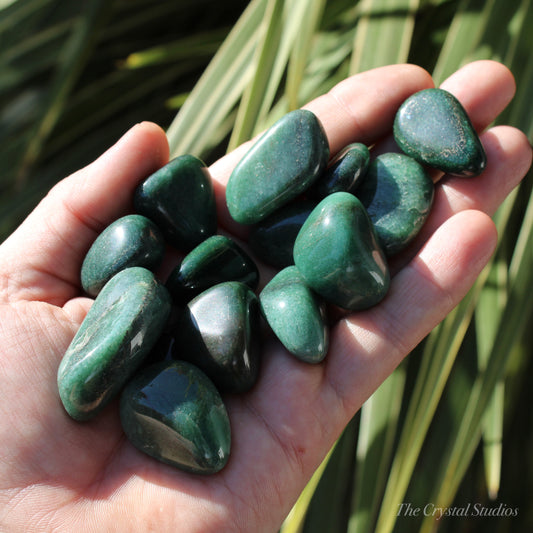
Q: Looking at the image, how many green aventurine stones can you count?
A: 13